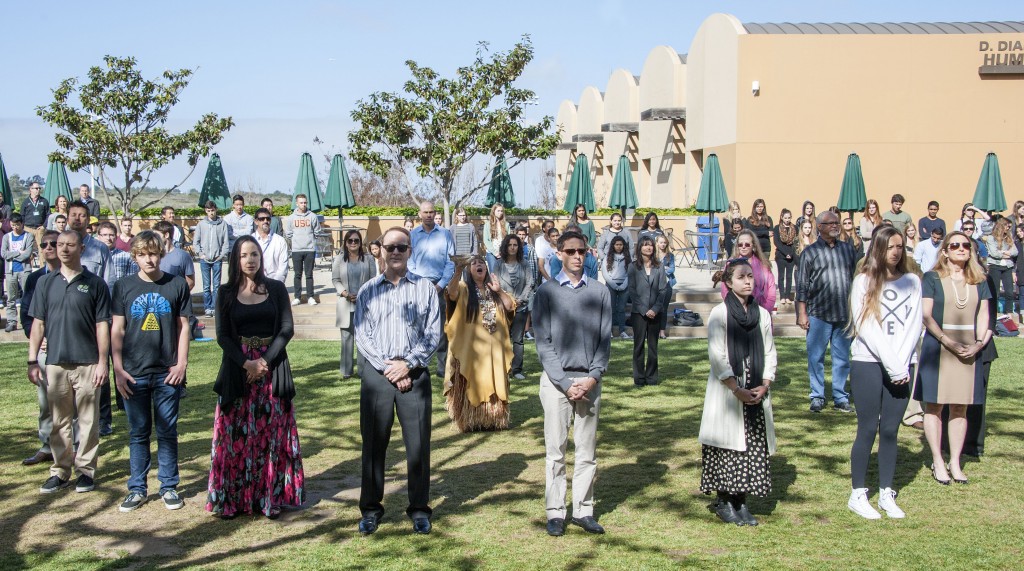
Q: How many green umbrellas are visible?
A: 11